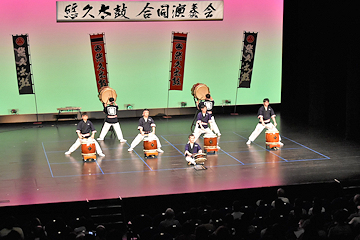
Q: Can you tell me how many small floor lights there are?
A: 4